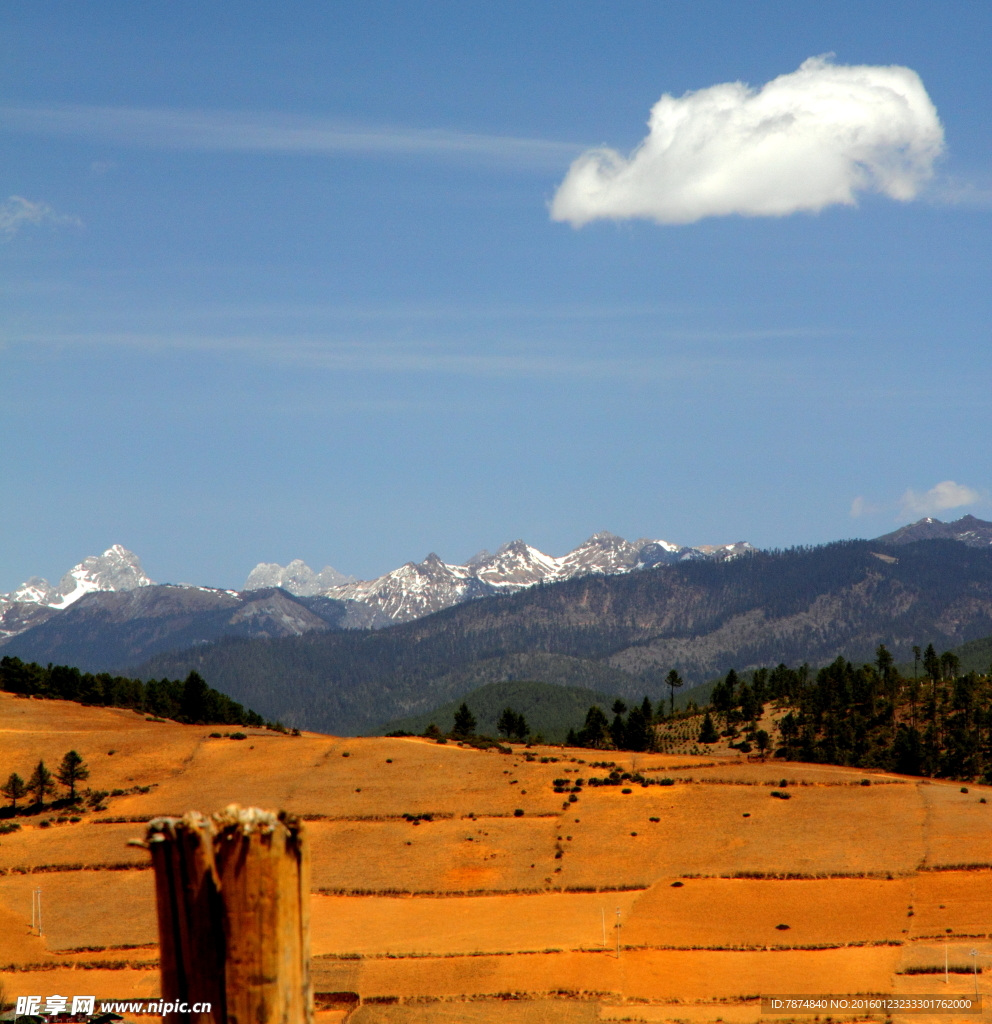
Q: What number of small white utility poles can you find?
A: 6